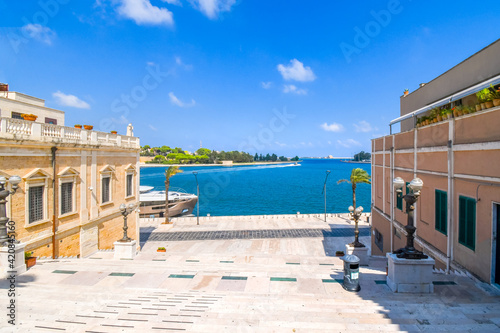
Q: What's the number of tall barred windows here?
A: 4